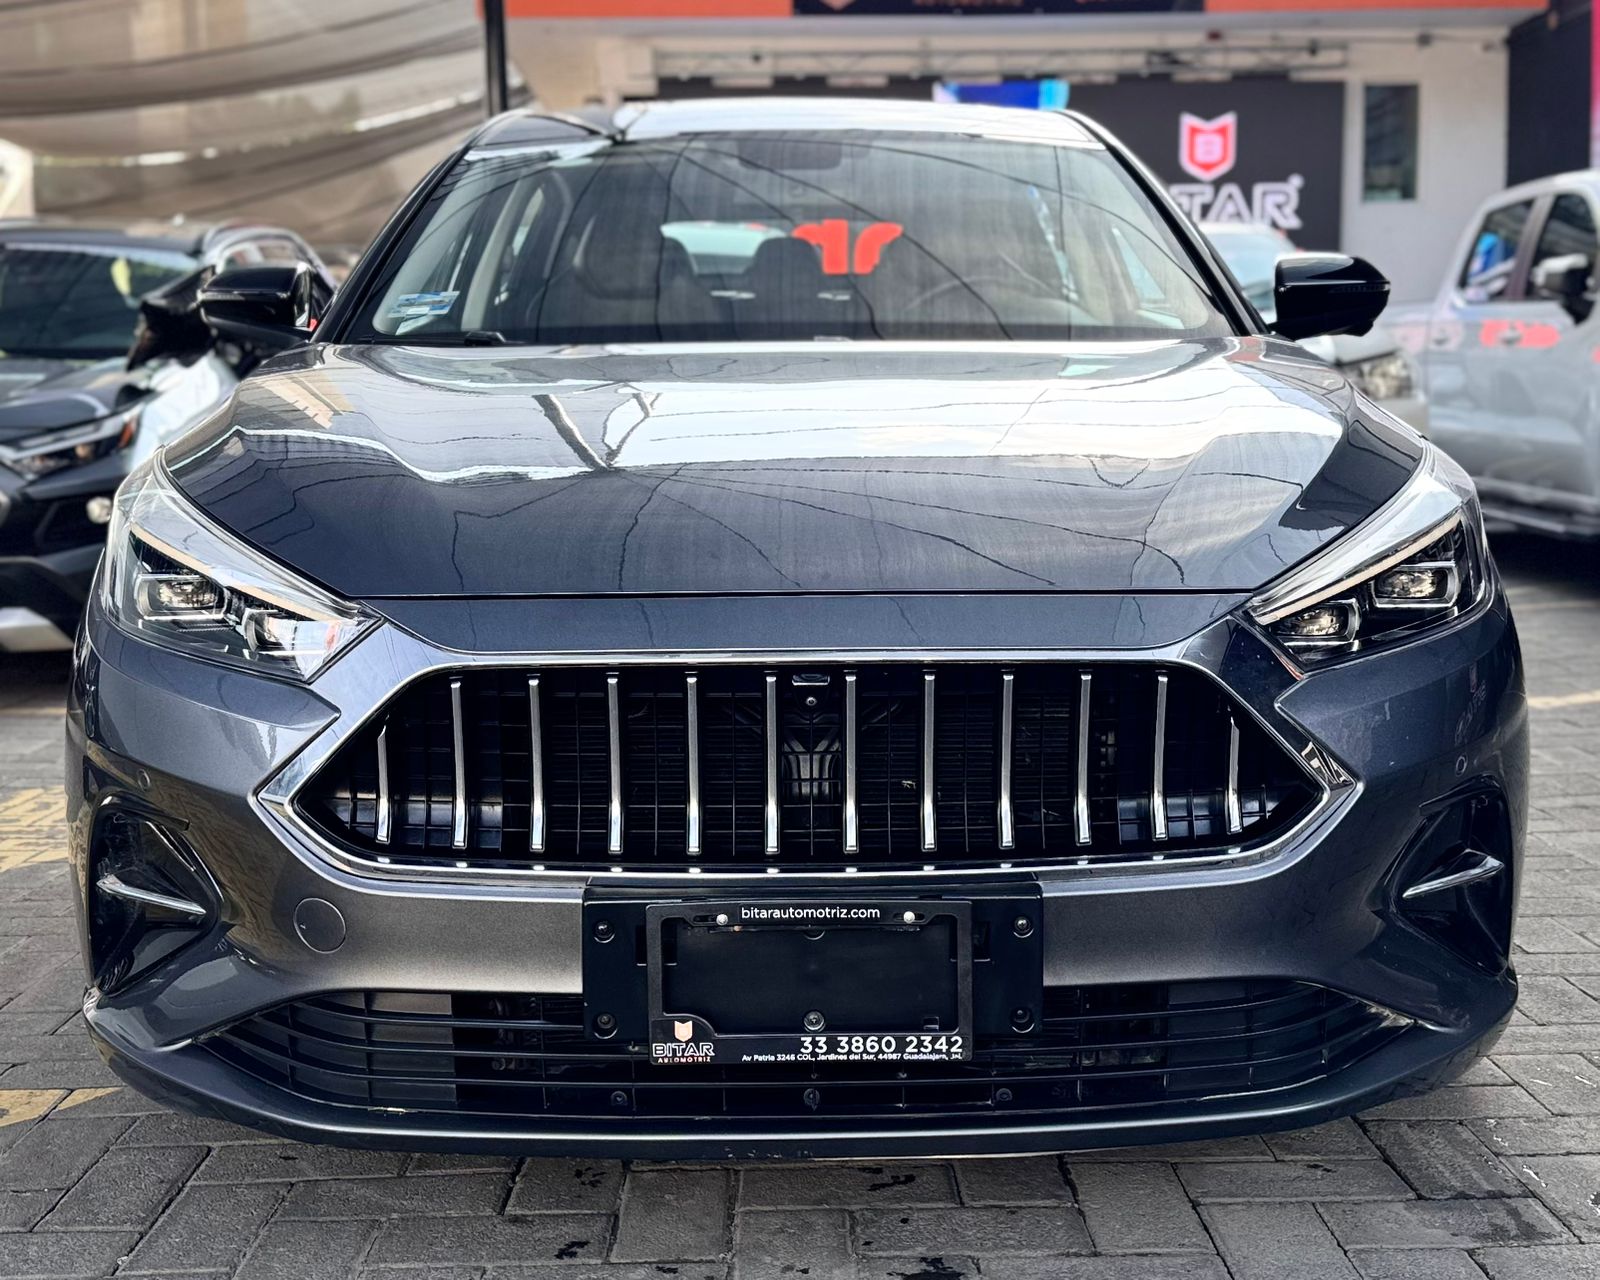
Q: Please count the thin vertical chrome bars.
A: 12